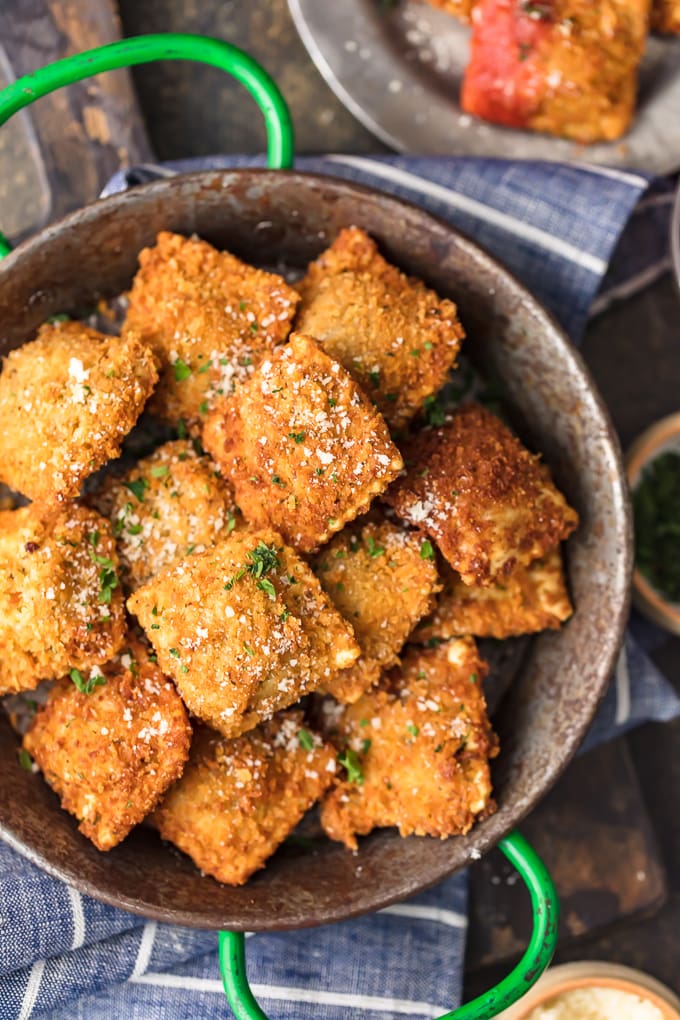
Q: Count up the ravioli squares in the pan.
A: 13